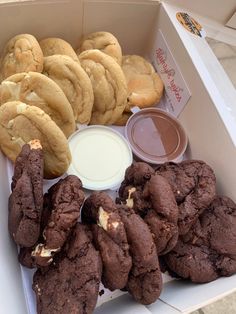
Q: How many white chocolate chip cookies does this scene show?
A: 8